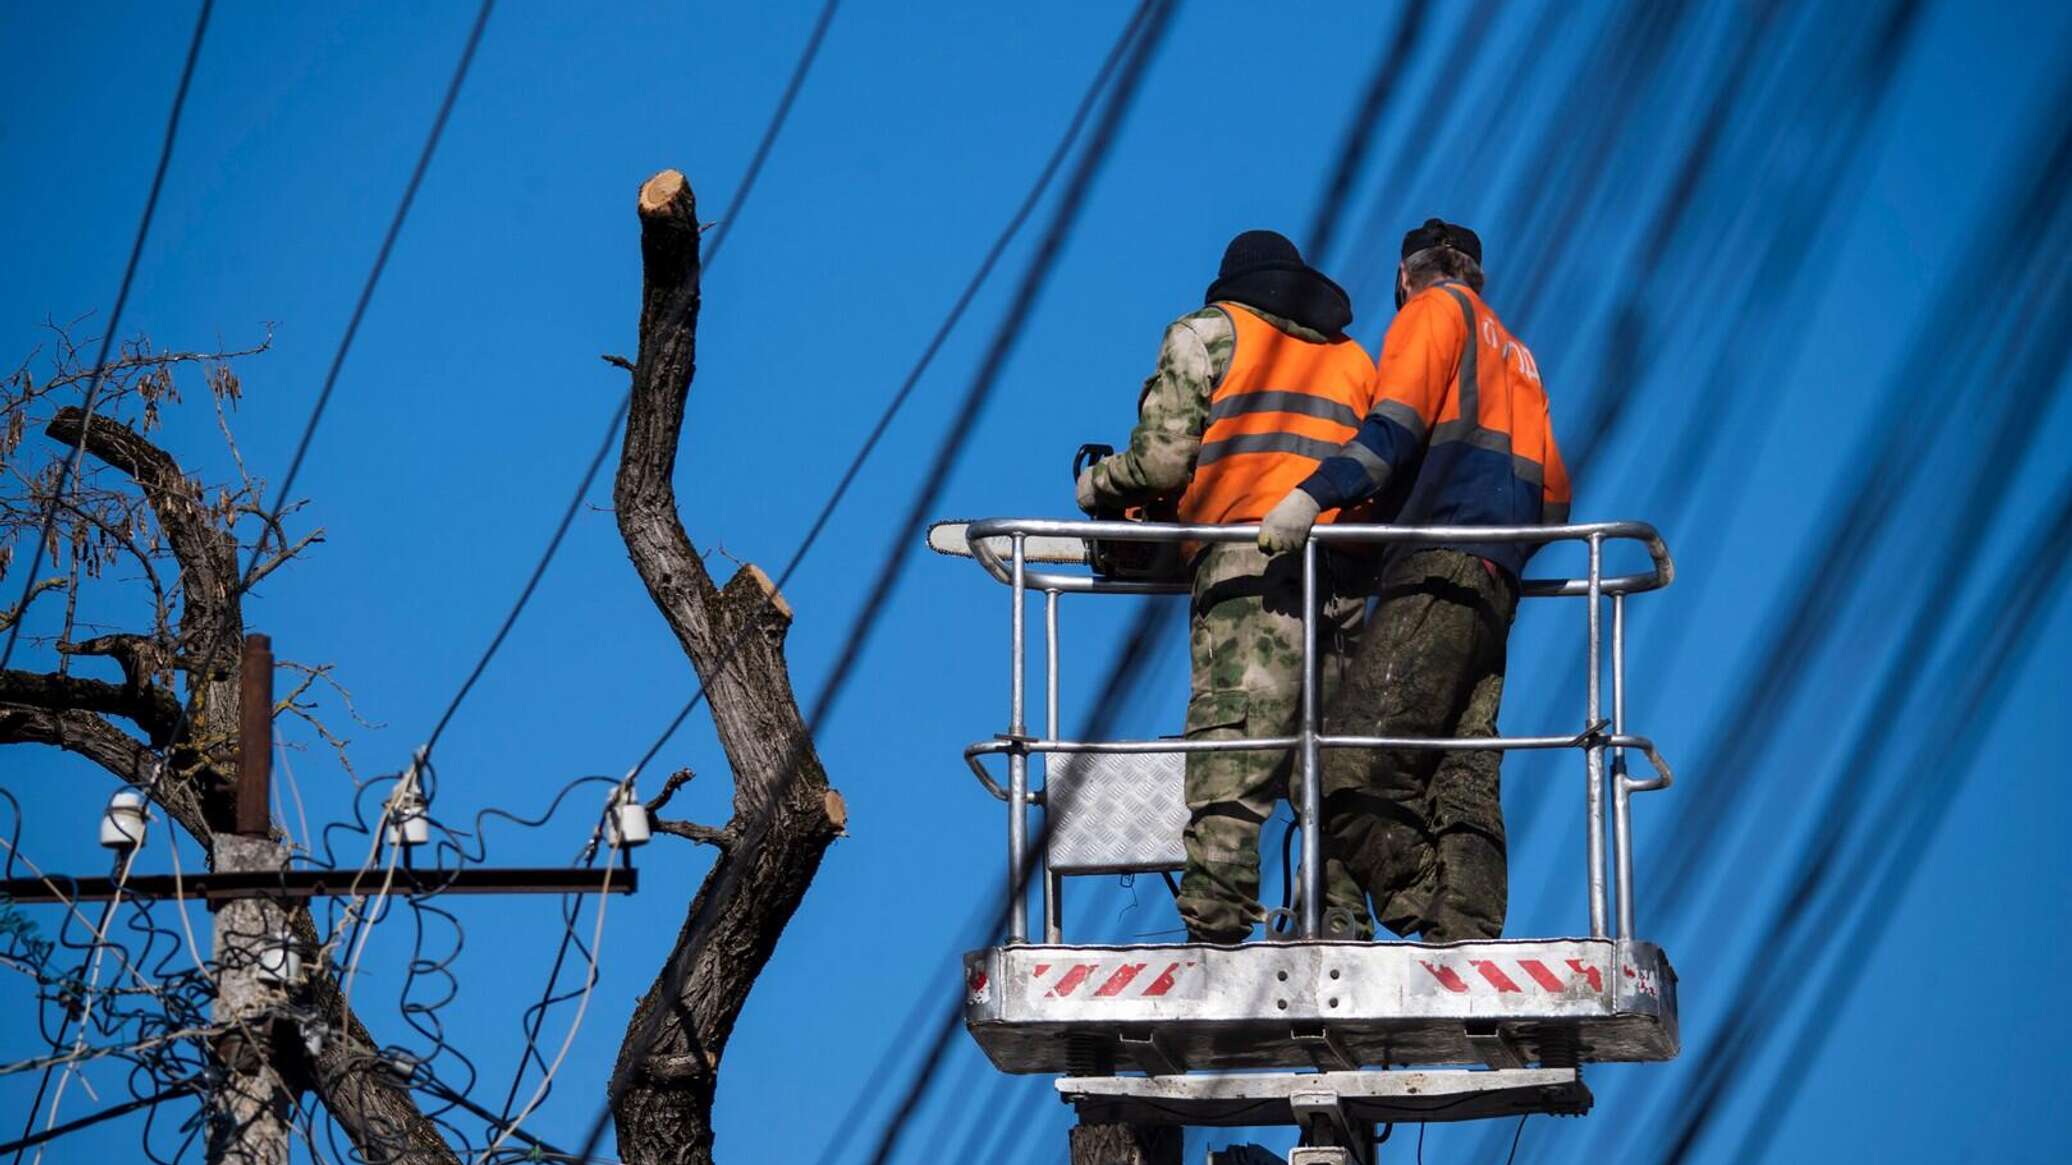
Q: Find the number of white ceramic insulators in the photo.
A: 4